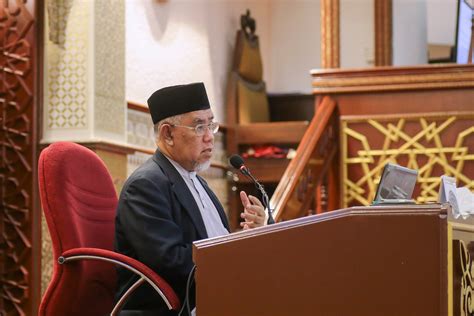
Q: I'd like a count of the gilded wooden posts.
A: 2